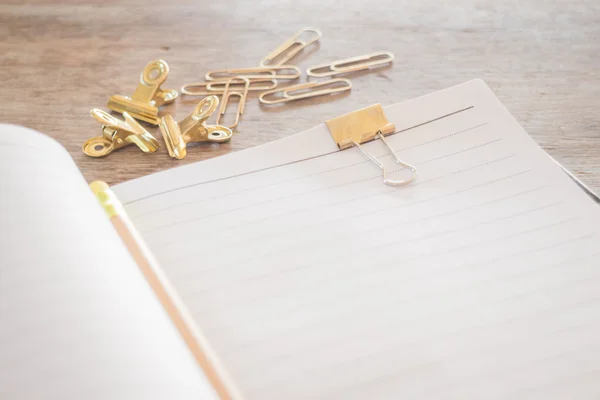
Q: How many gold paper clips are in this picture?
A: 6